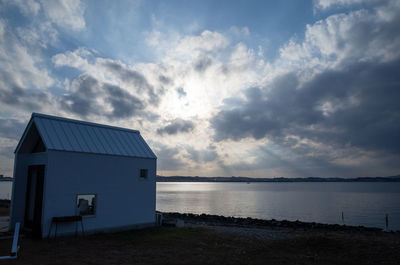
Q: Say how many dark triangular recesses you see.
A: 1